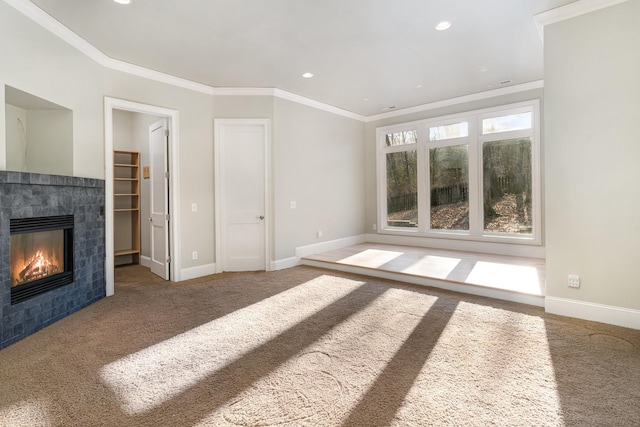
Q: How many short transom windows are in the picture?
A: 3